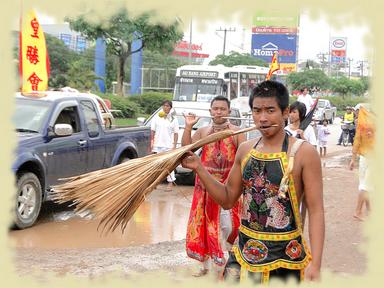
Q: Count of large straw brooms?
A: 1